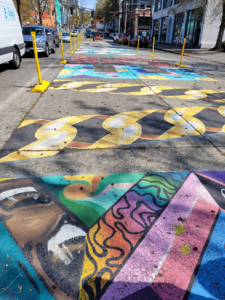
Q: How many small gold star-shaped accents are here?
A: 2